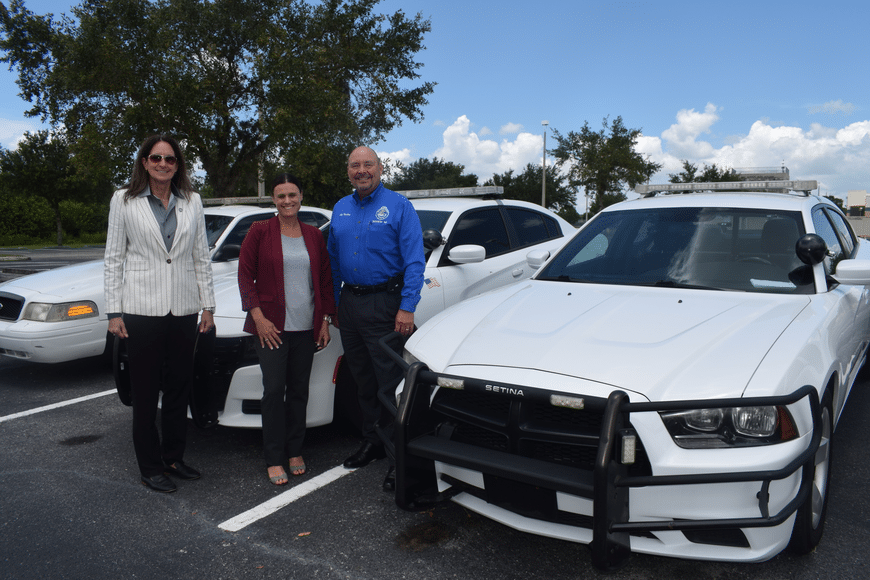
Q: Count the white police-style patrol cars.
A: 3